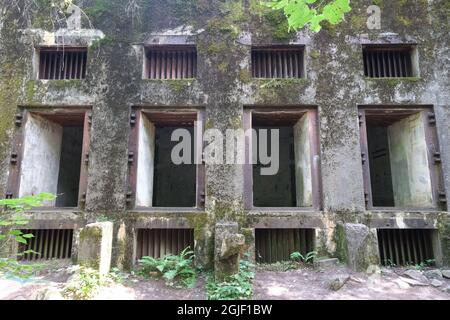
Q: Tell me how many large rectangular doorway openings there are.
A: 4